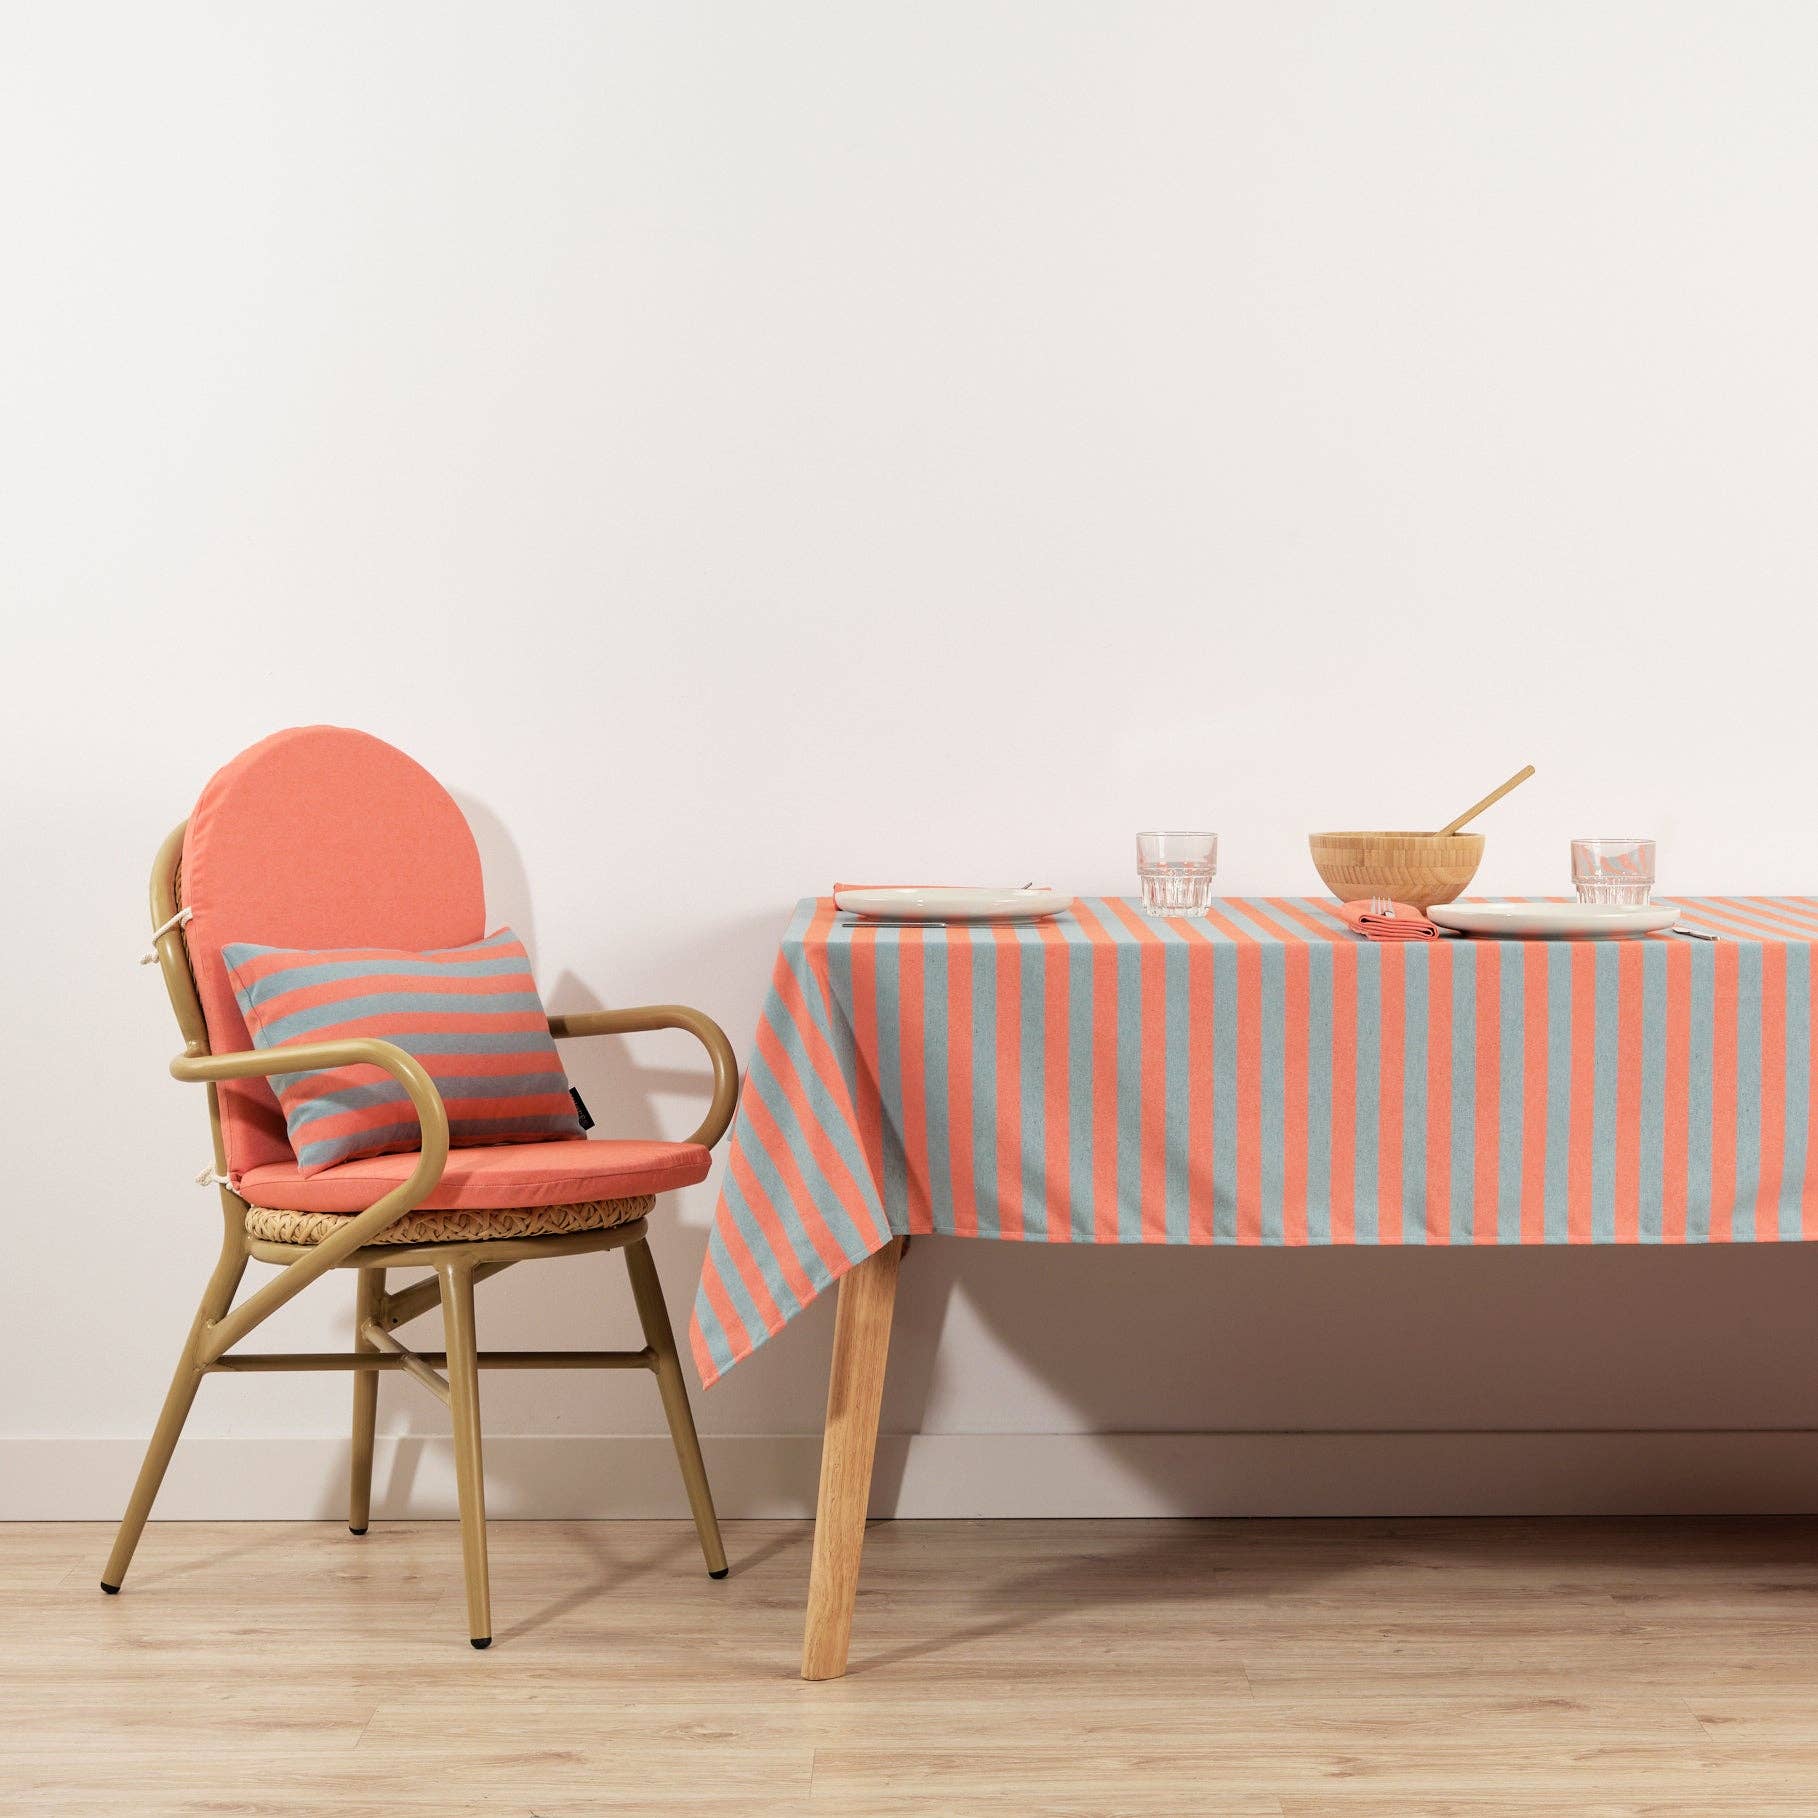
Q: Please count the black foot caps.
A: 4